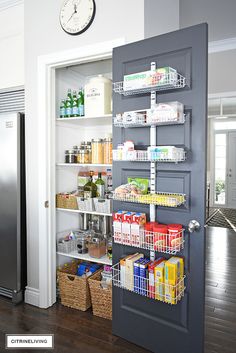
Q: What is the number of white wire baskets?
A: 6